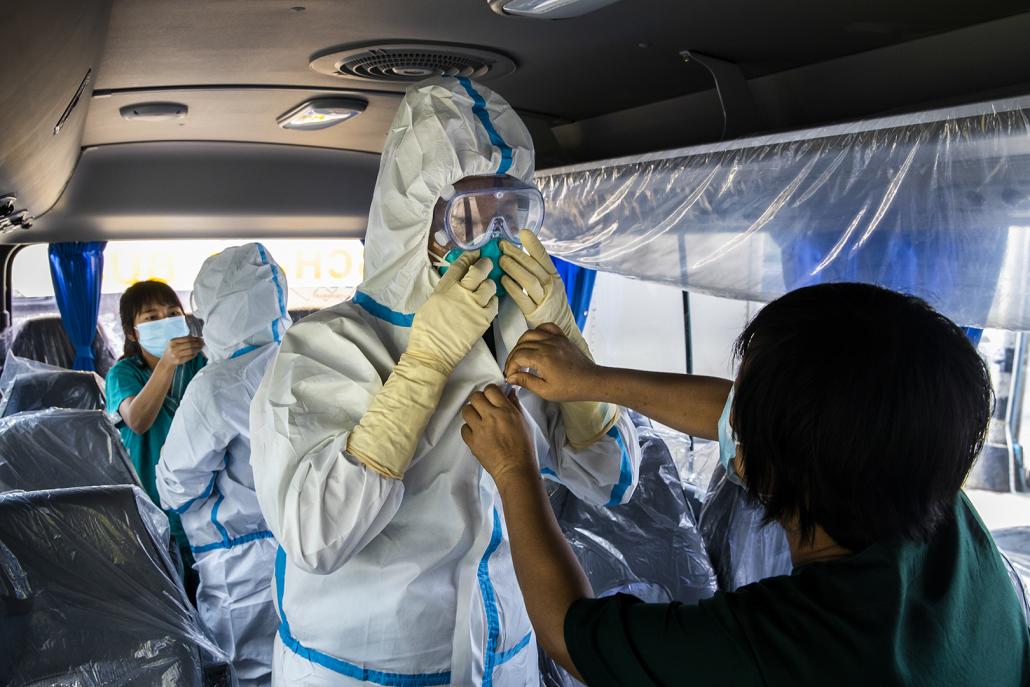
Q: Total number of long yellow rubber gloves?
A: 2